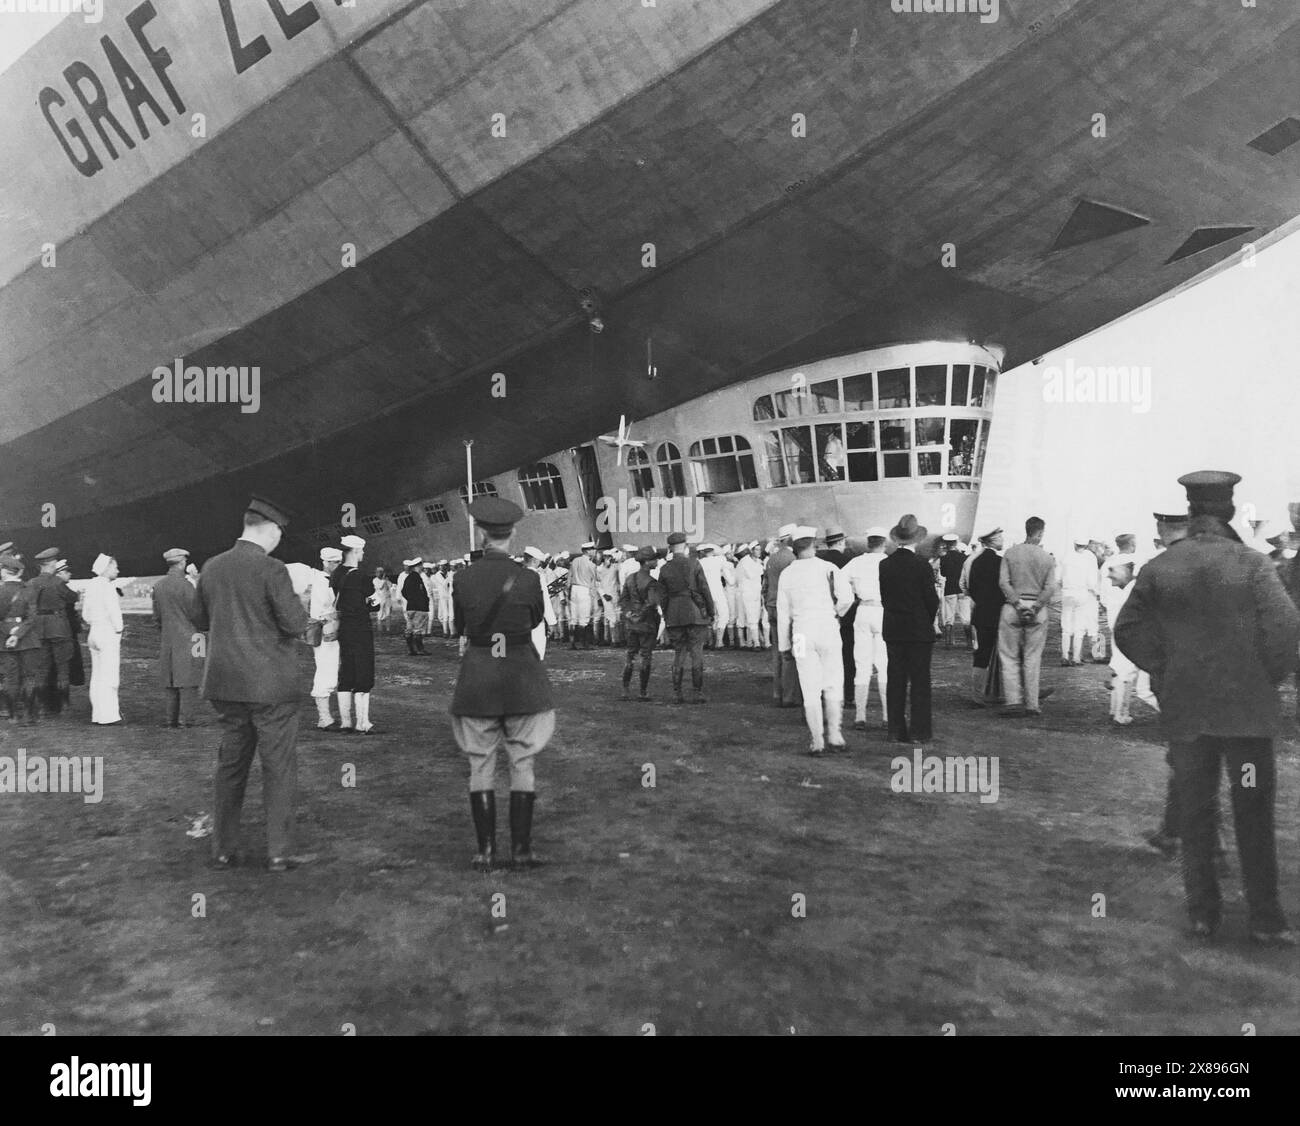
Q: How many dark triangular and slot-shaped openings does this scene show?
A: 3